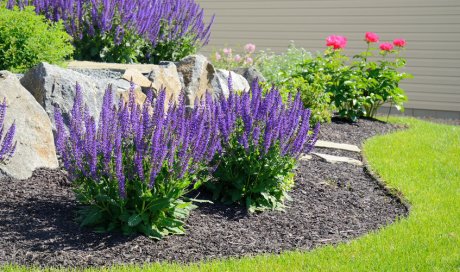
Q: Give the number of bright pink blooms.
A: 4